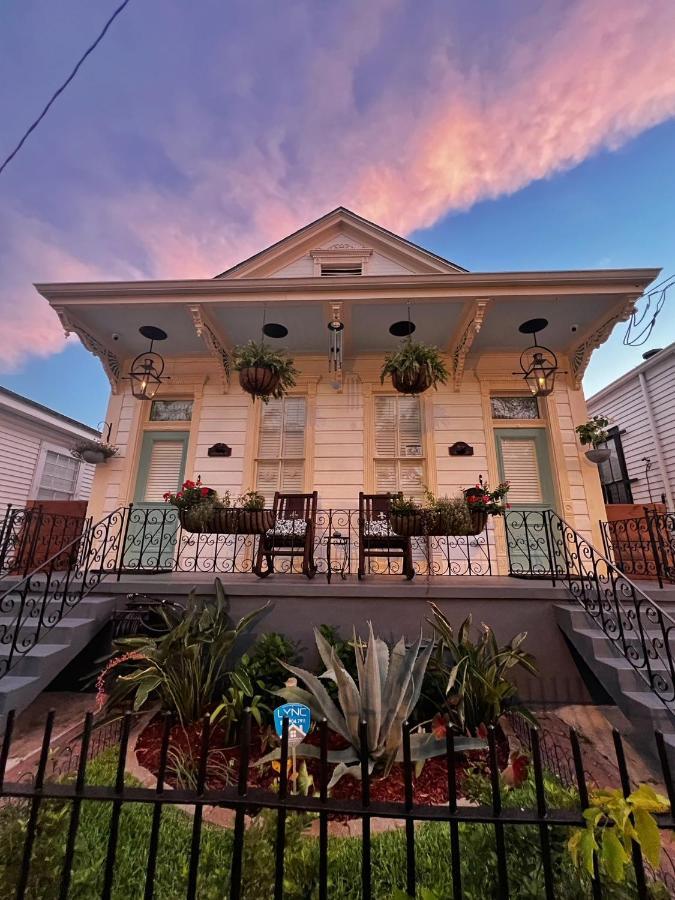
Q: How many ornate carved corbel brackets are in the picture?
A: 5